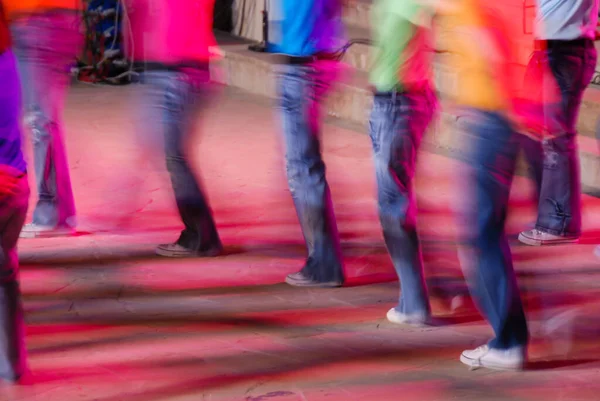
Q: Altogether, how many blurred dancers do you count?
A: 7